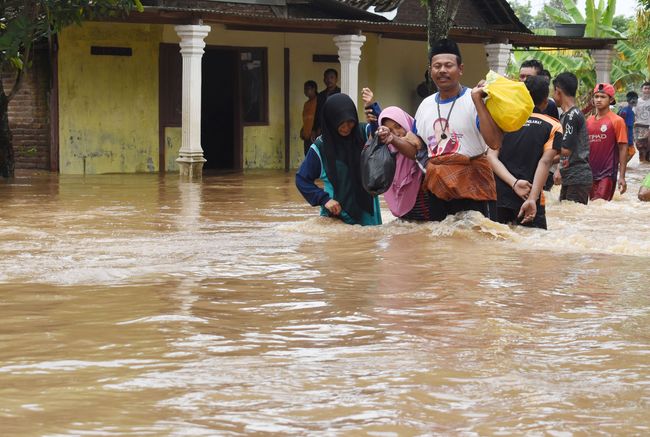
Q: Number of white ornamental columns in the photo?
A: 4